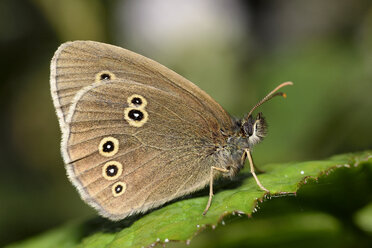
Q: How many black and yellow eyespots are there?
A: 6